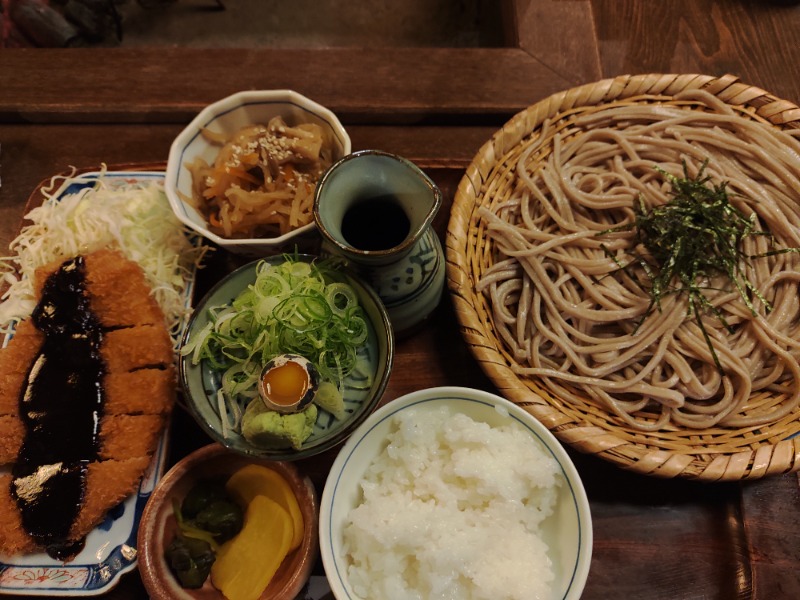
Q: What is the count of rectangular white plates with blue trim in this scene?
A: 1